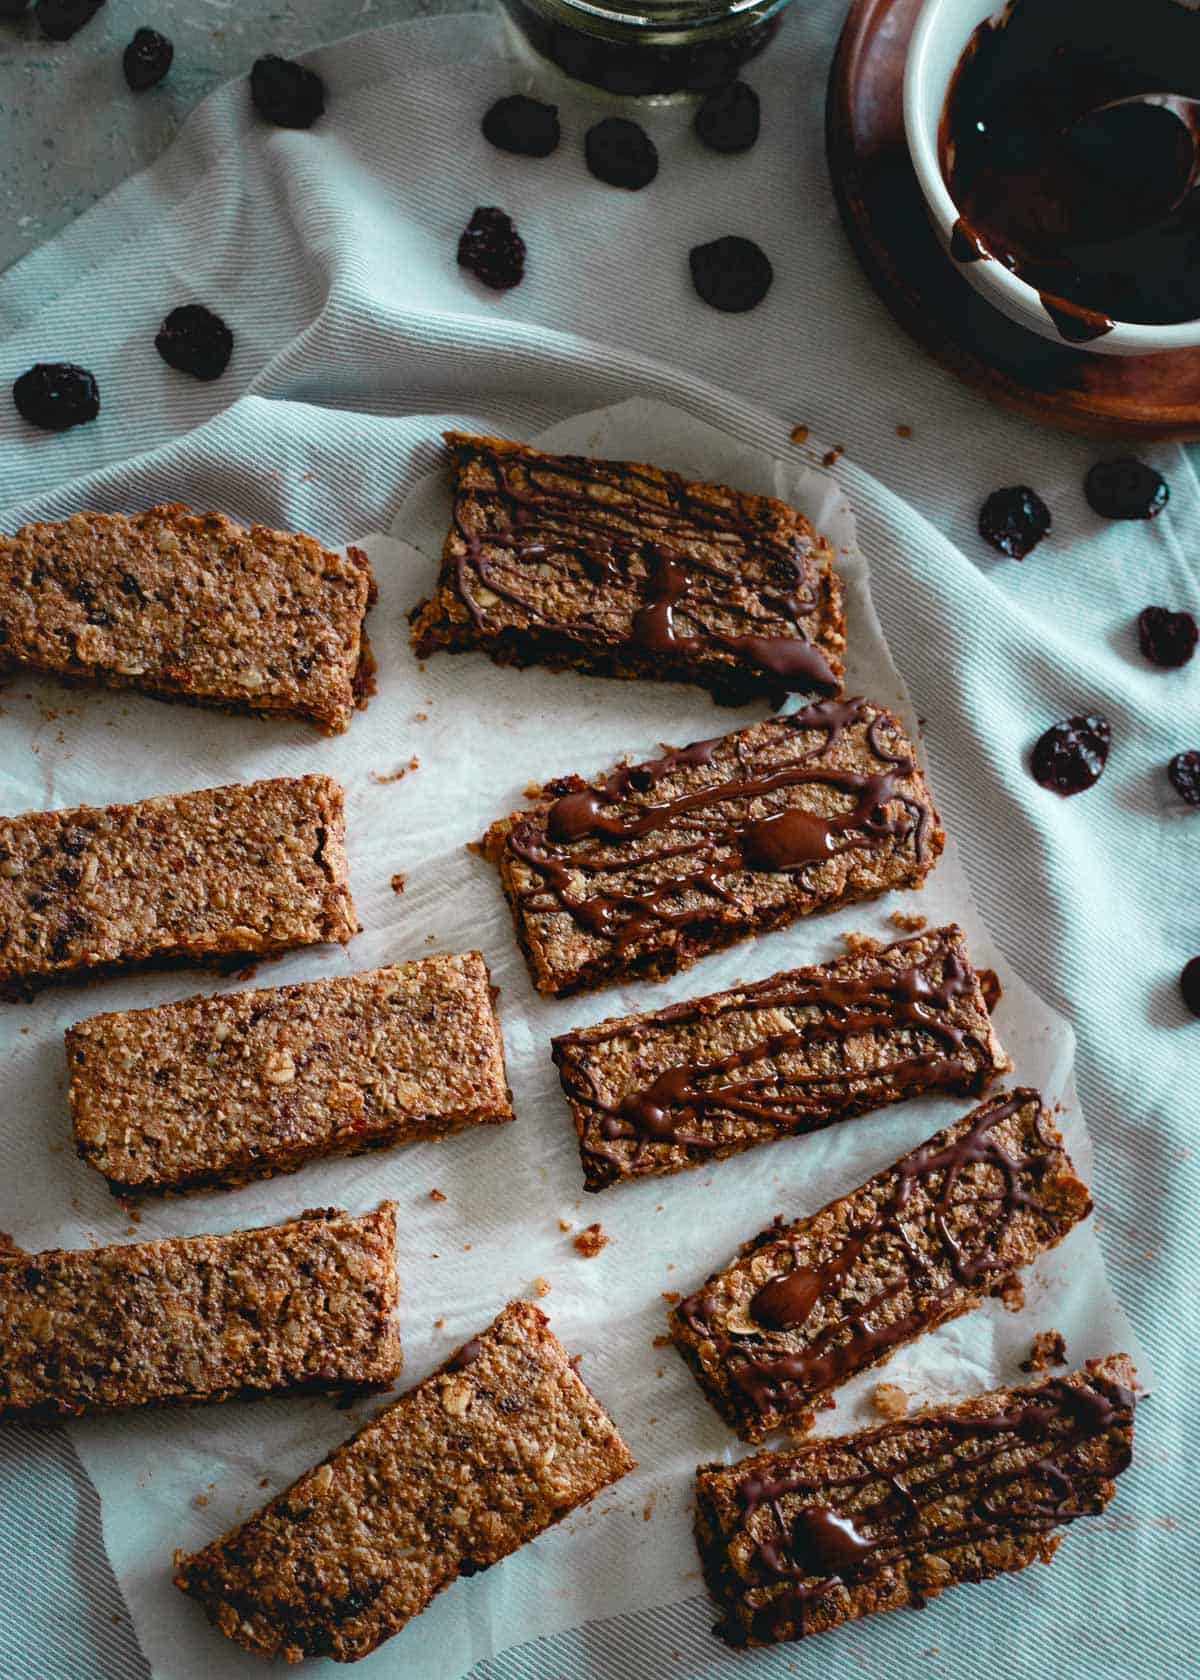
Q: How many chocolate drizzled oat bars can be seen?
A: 5